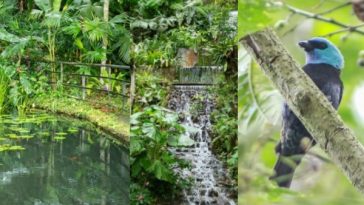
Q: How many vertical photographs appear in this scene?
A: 3